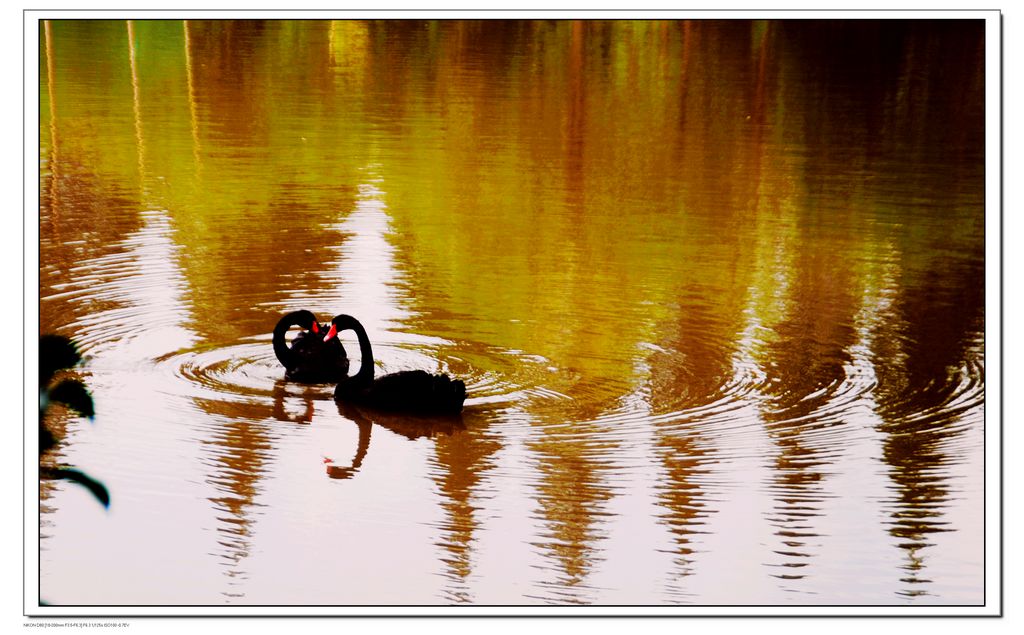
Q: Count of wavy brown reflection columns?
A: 6